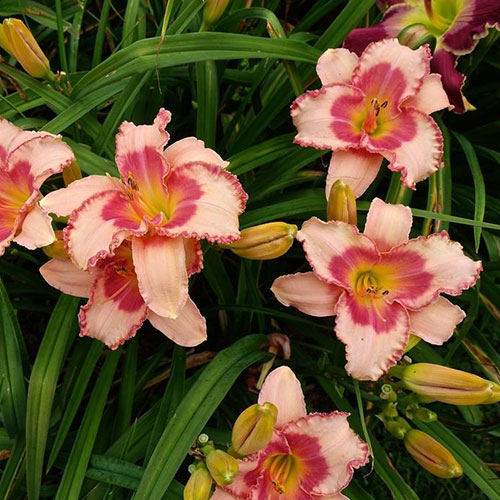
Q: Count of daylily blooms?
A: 7